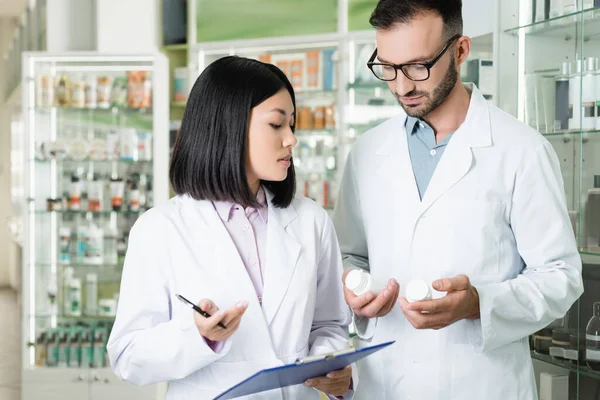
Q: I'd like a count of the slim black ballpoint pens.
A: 1